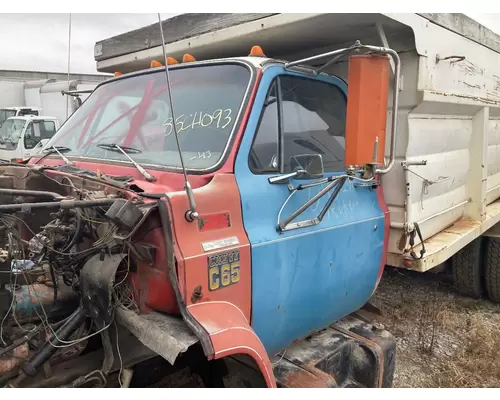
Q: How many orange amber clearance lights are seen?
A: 5